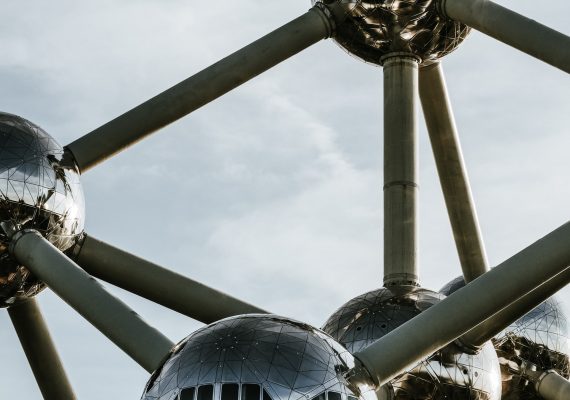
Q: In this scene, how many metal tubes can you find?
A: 10